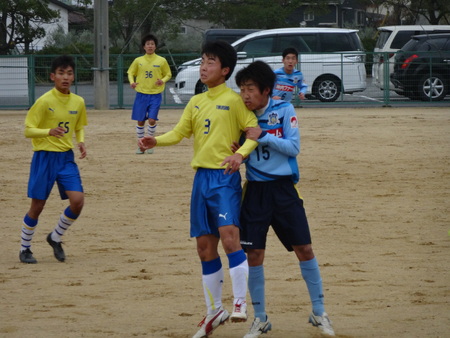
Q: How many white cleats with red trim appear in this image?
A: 2